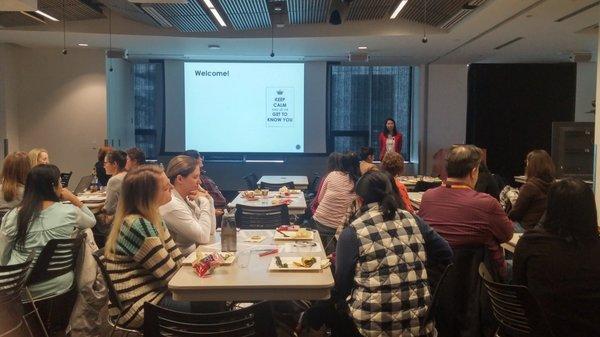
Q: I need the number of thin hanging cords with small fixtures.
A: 4